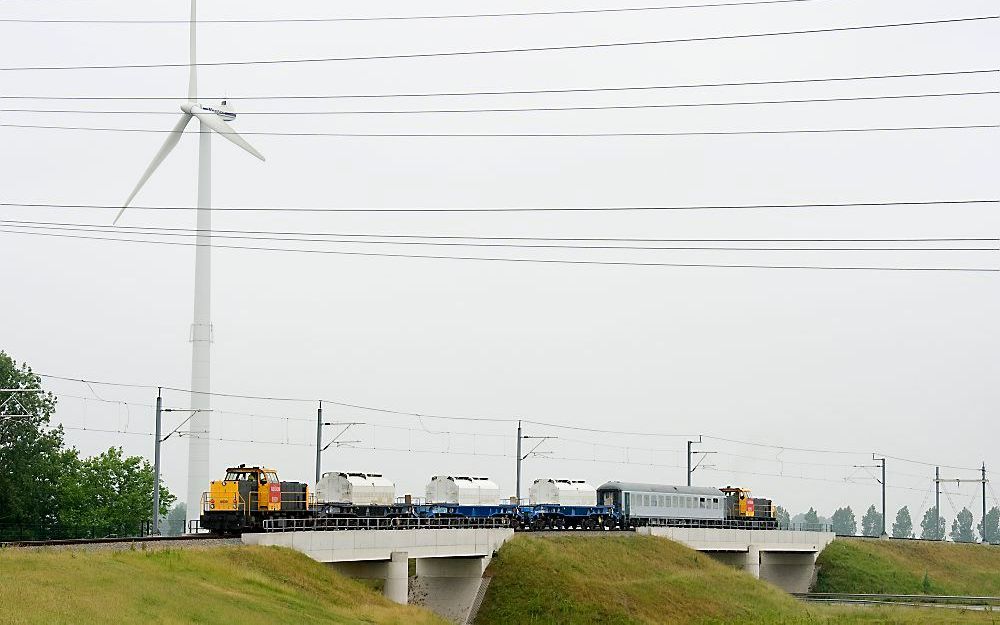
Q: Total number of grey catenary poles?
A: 7